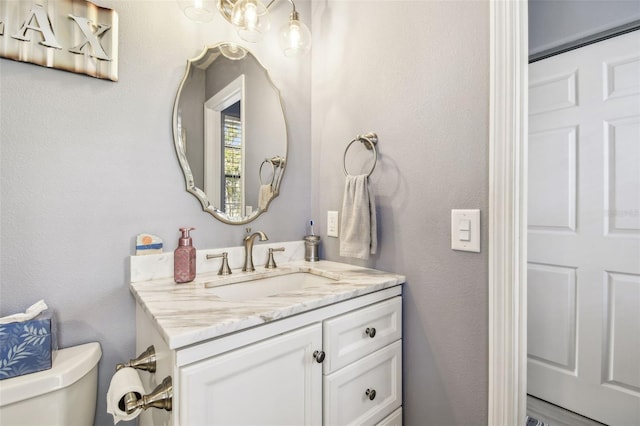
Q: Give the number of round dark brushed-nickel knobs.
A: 3